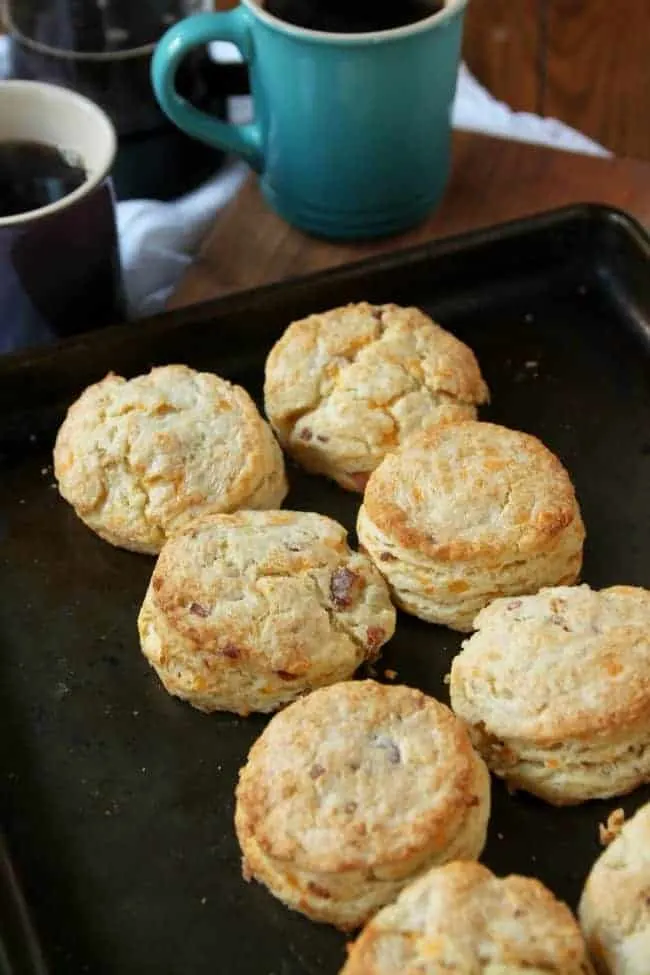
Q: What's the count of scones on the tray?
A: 8